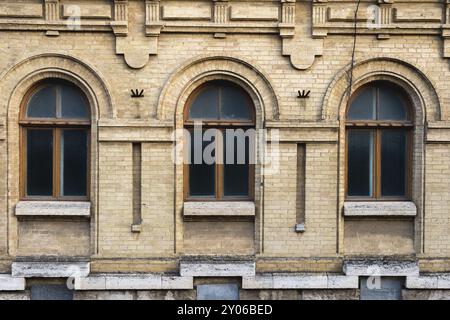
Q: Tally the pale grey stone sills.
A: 3